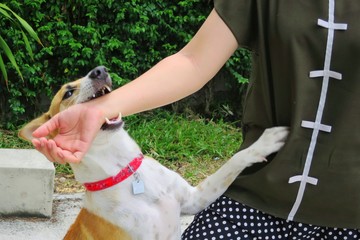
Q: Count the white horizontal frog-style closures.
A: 4